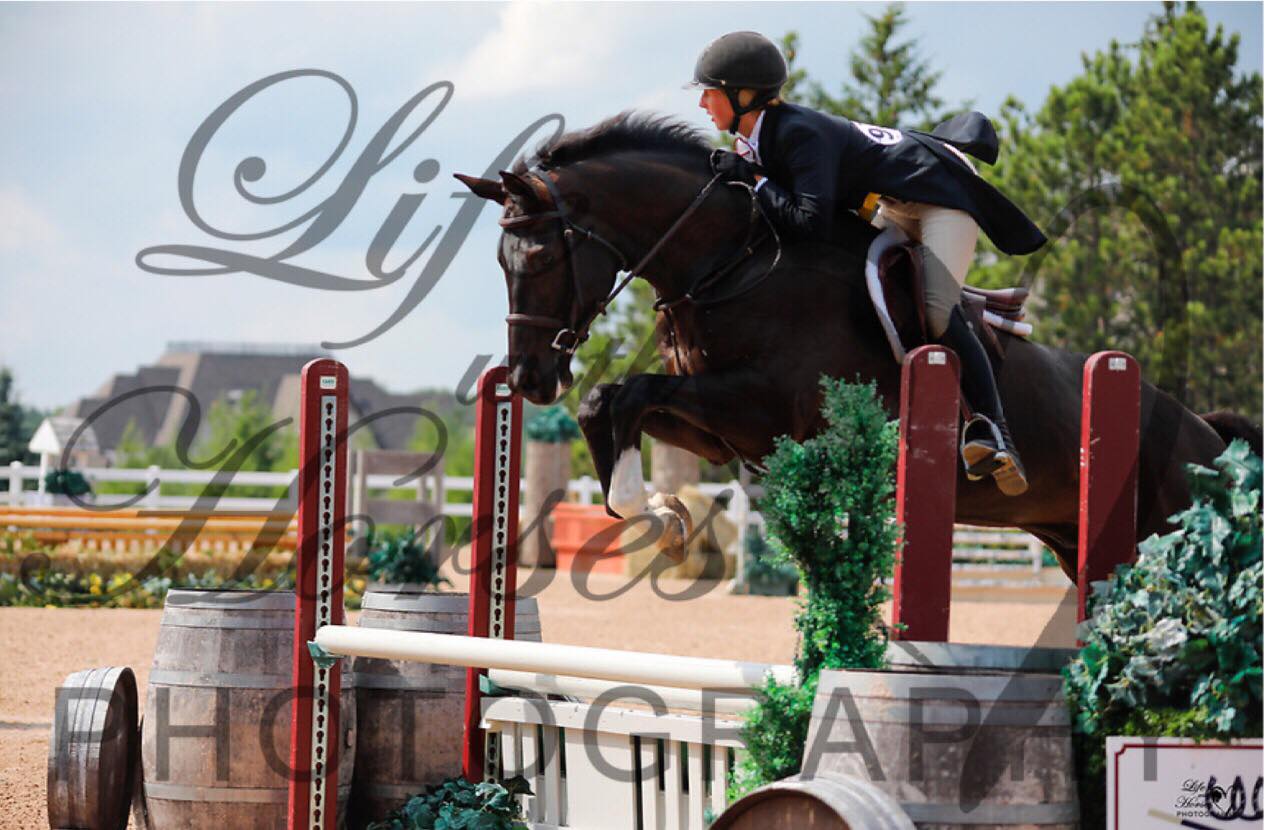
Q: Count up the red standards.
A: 4